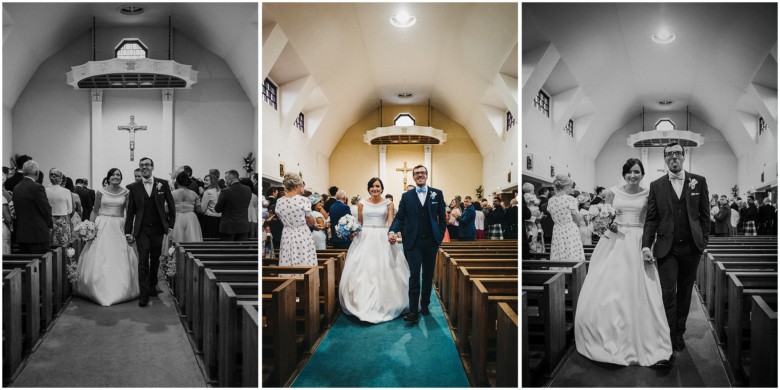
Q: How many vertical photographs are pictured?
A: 3